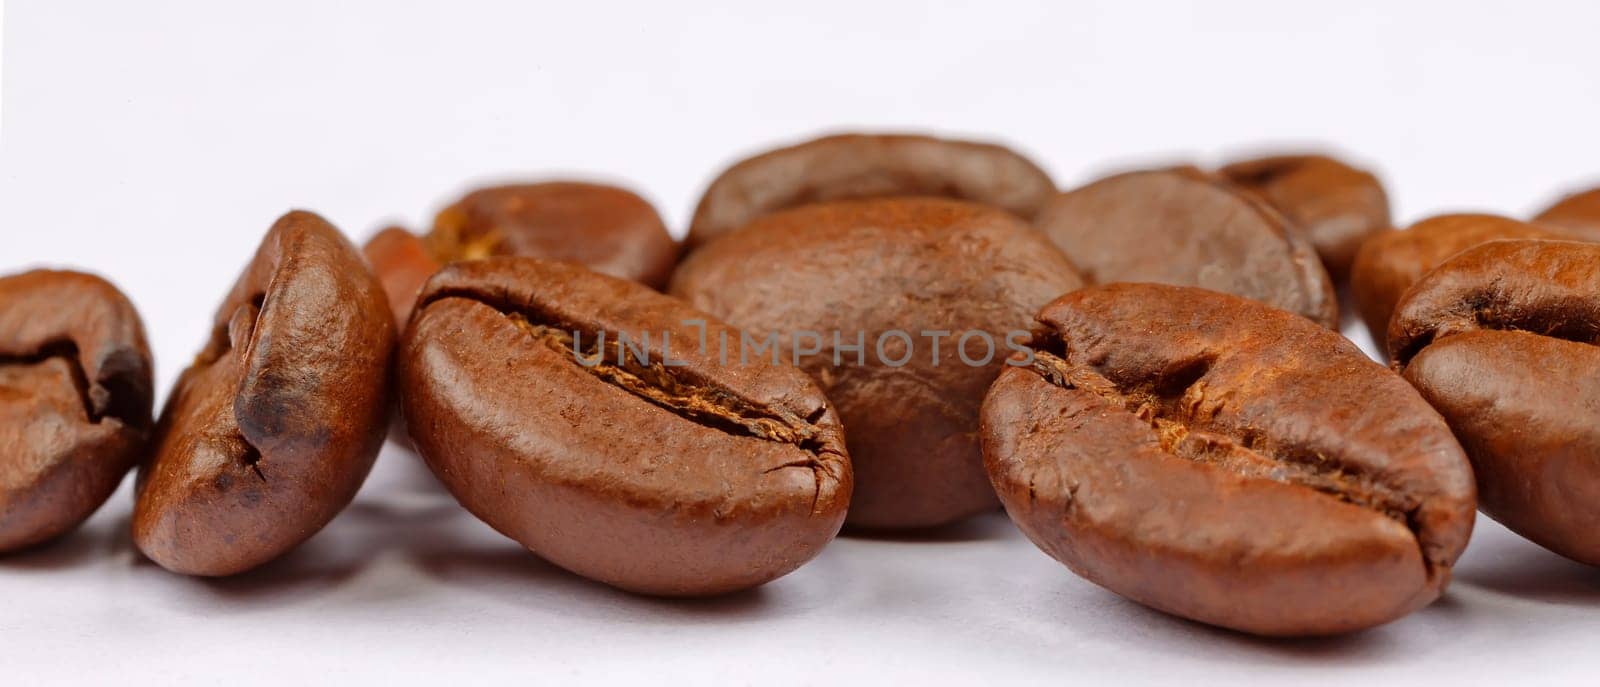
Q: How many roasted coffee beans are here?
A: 13